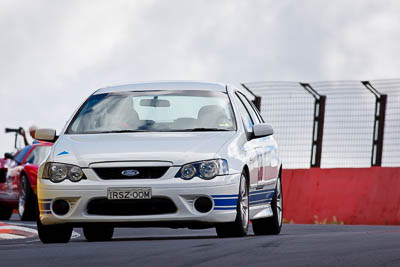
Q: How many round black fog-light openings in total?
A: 2